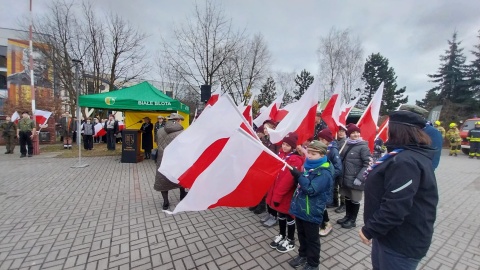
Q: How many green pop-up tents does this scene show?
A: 1